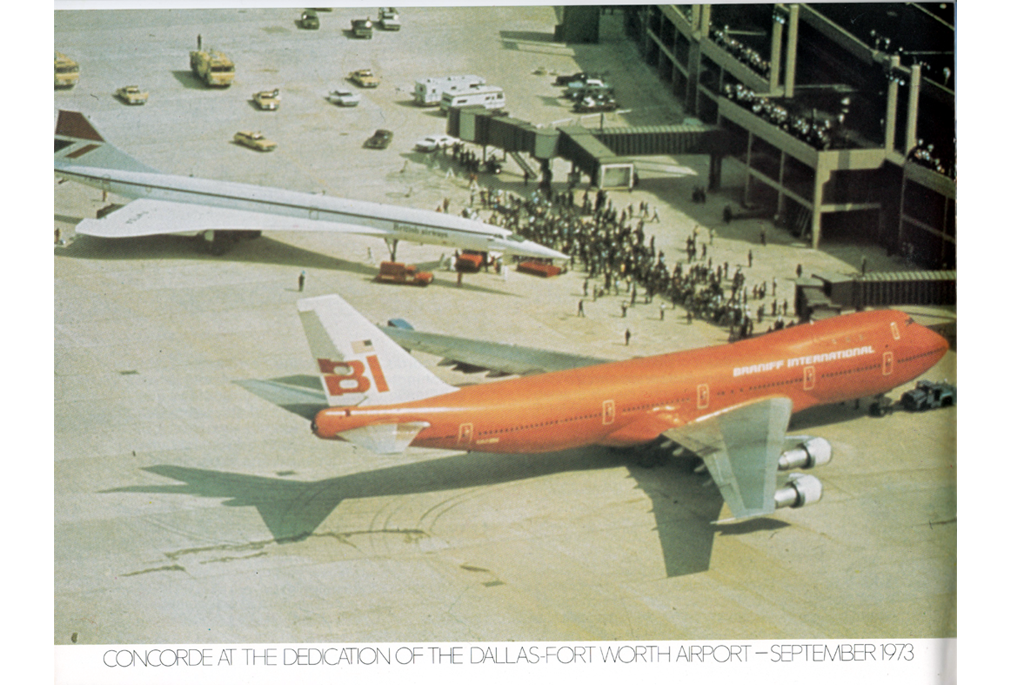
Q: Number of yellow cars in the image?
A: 4